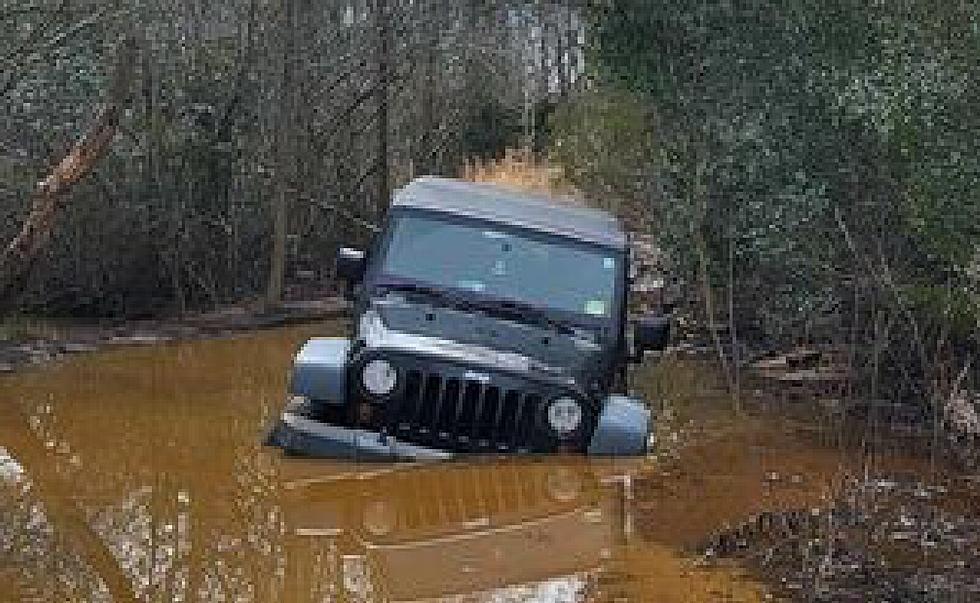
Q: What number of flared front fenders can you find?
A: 2